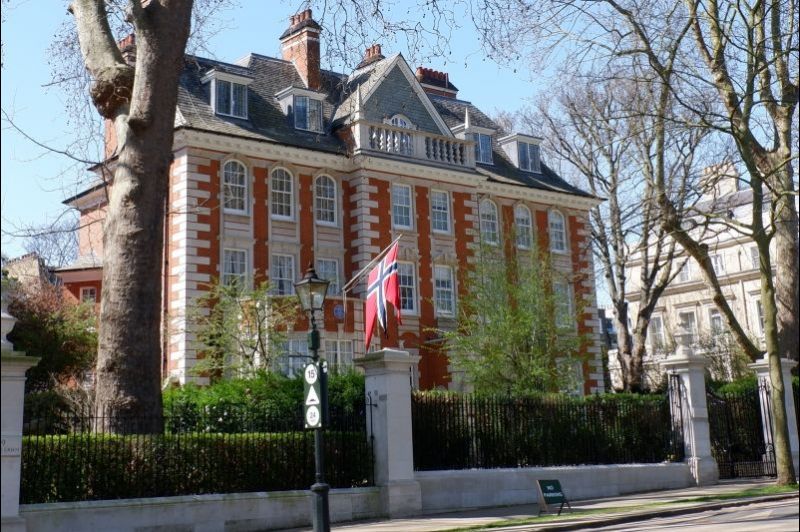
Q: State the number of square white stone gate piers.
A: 4